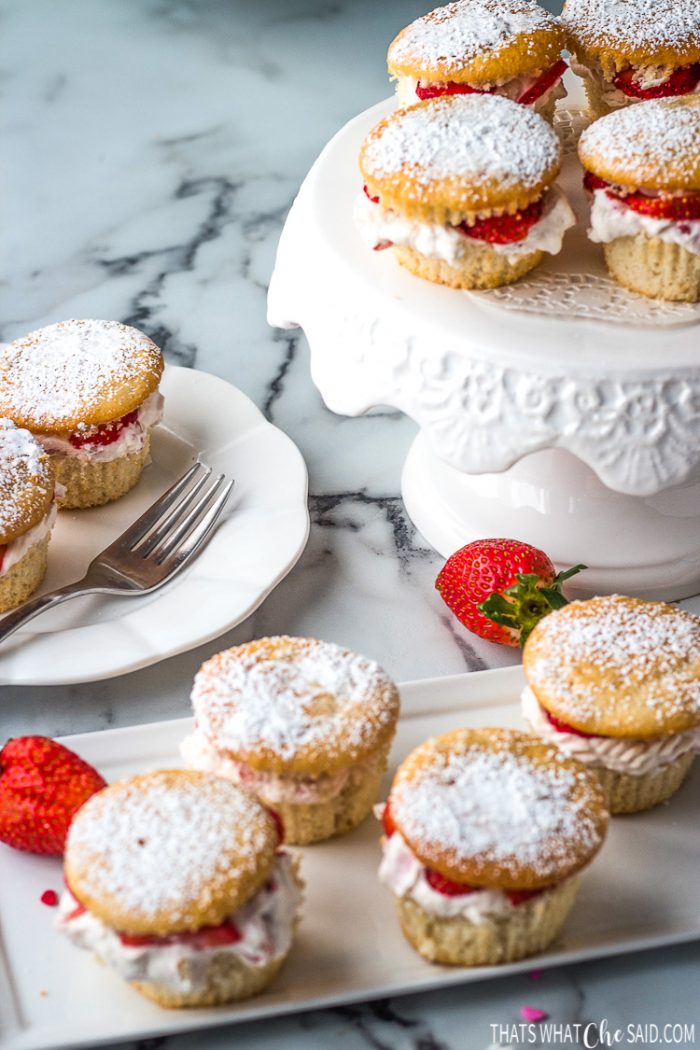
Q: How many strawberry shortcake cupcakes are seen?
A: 10